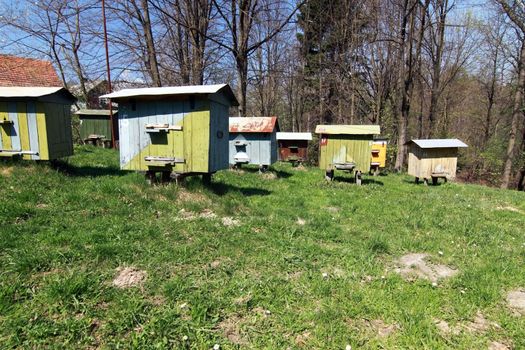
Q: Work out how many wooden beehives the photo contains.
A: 8